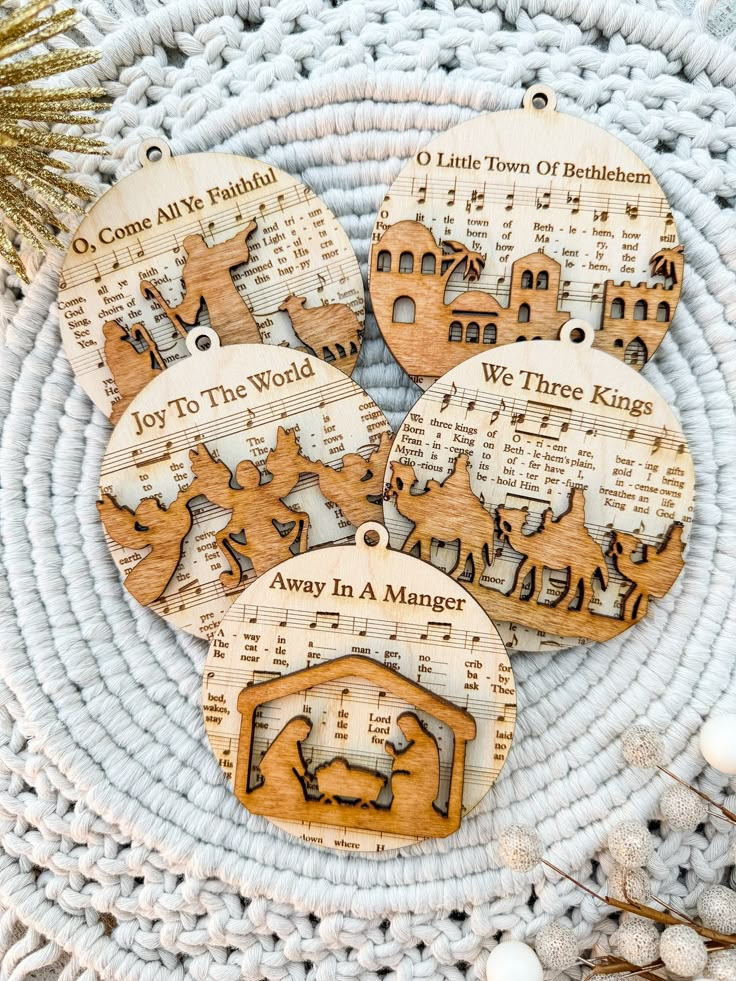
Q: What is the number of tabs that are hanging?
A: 5